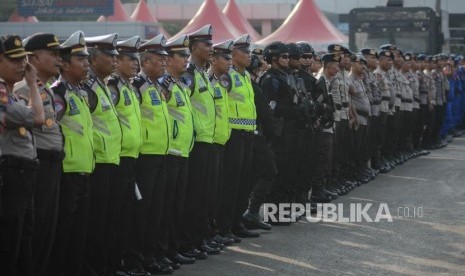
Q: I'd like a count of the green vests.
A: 8